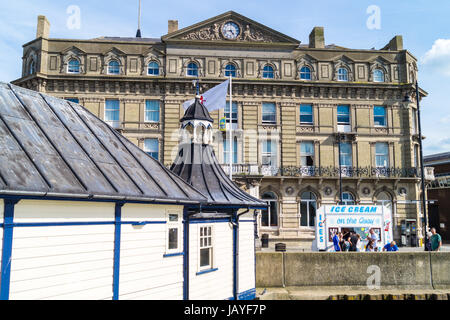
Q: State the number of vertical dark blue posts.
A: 4